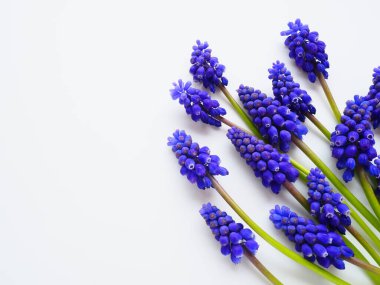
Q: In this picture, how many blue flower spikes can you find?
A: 12